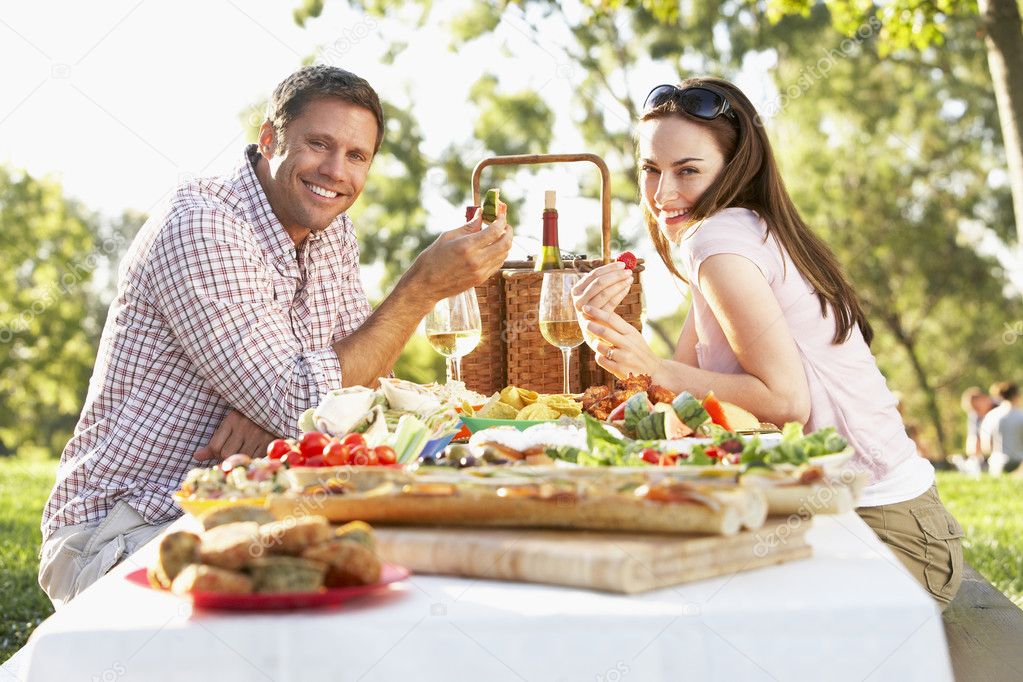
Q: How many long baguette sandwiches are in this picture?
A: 2